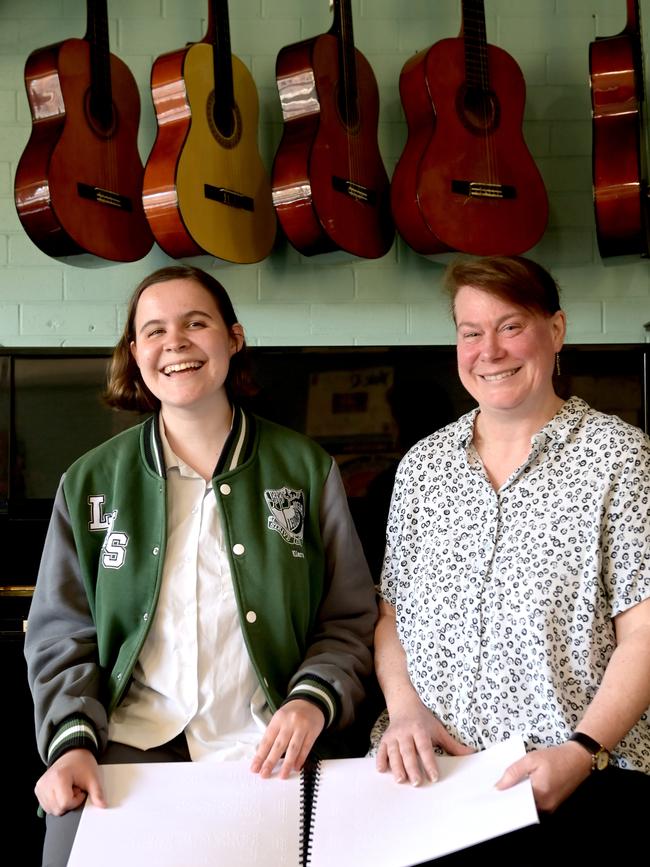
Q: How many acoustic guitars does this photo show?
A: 5